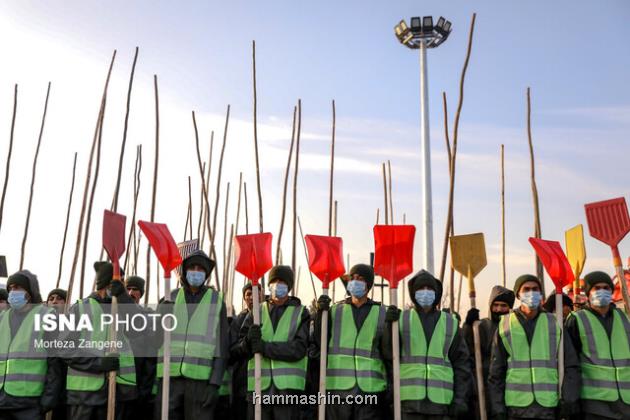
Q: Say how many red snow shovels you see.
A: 7